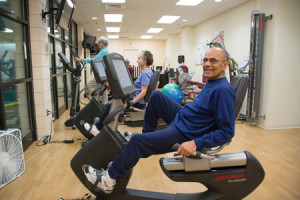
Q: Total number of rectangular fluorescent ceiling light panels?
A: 8